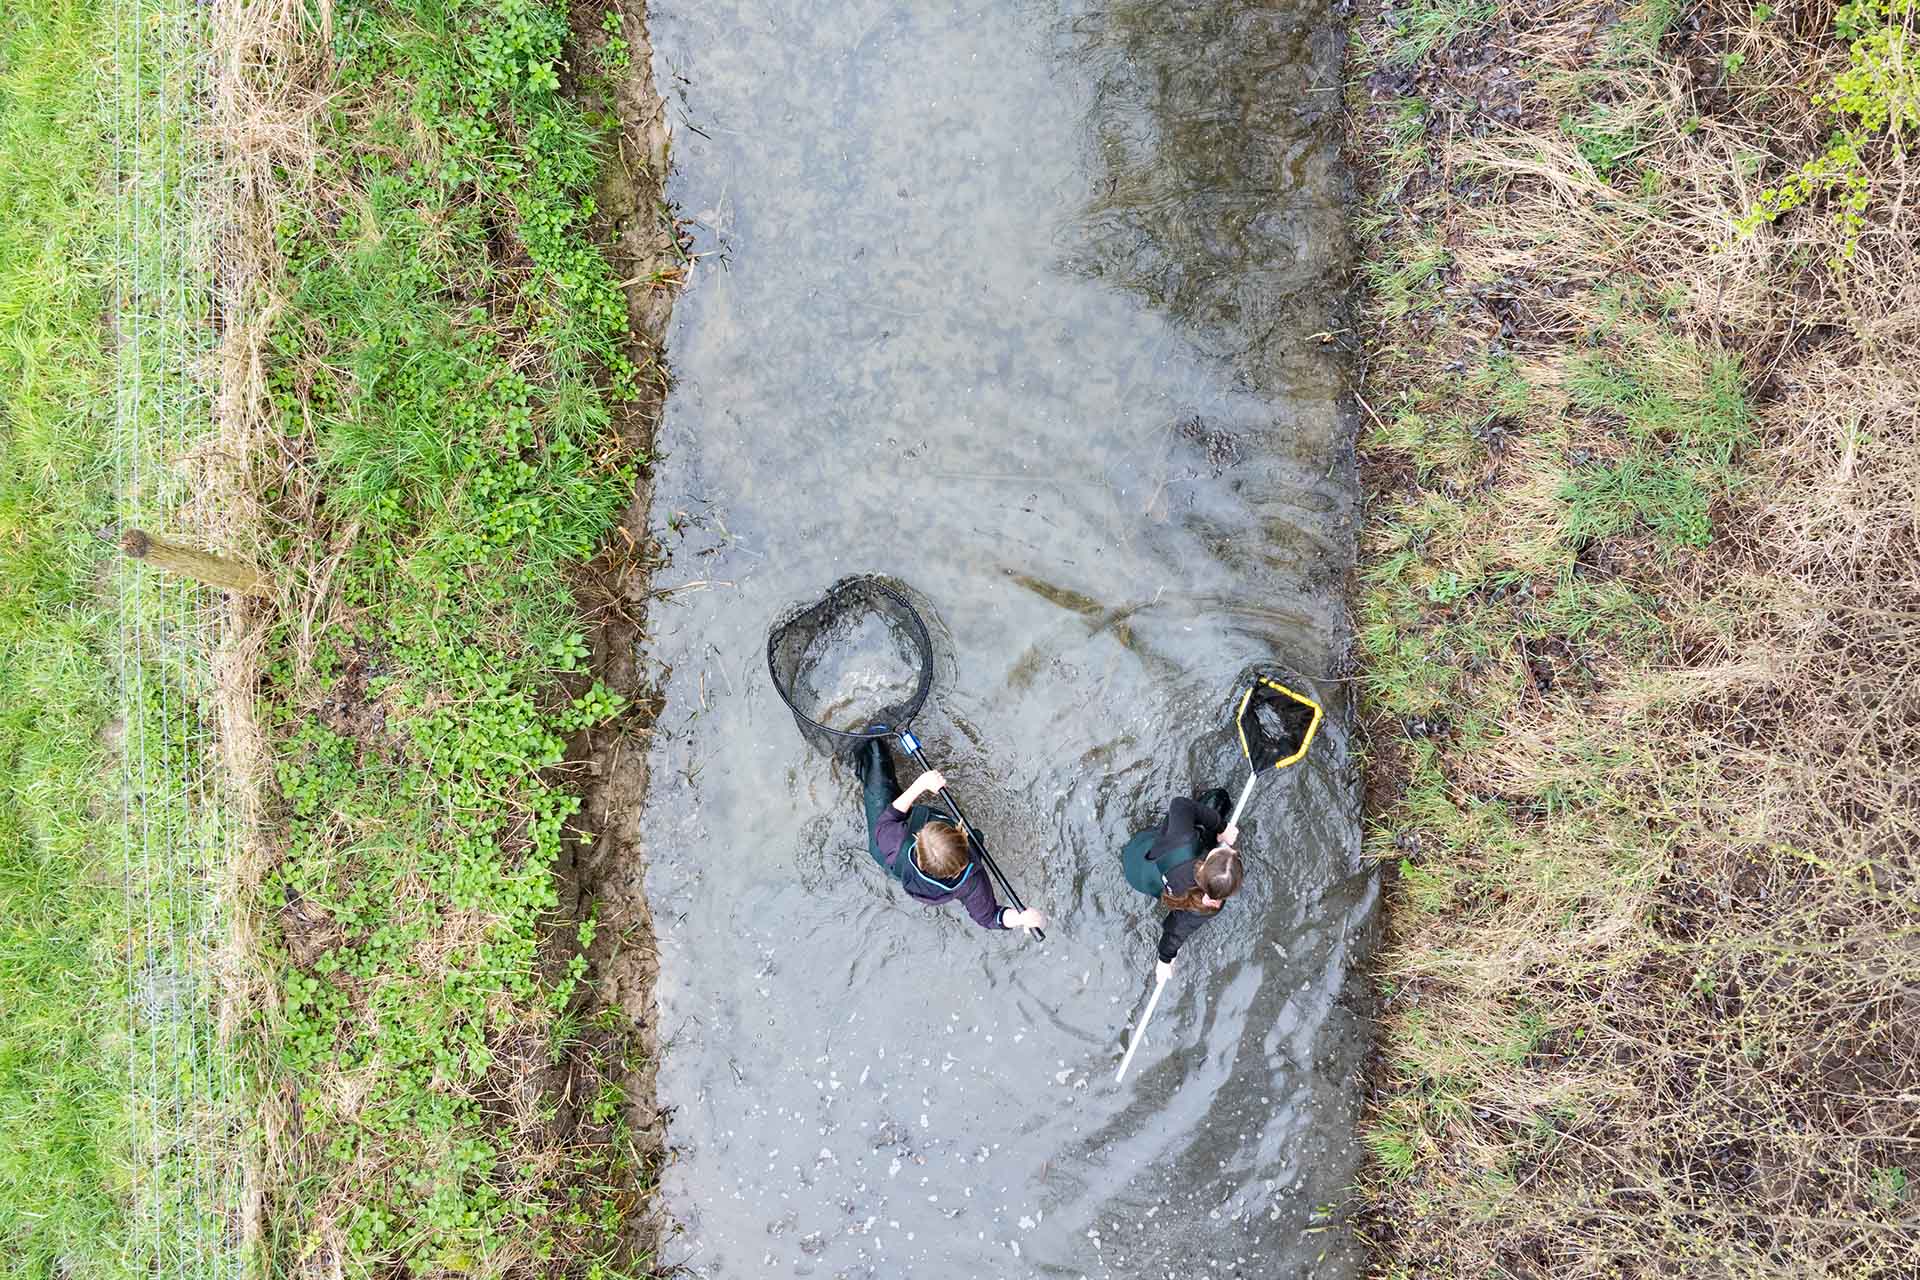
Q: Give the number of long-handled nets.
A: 2